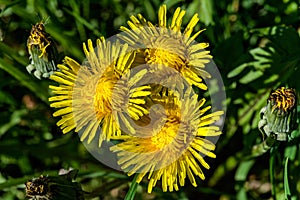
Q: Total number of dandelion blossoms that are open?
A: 3